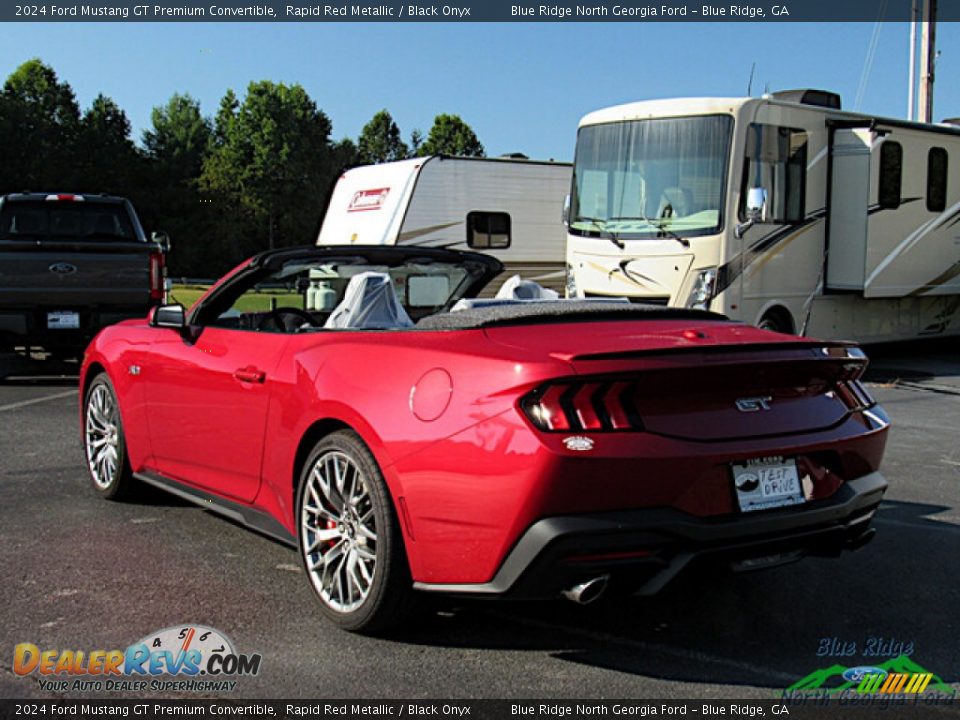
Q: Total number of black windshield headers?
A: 1